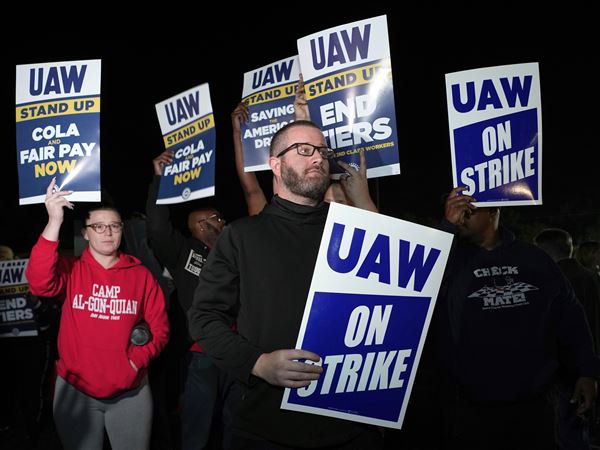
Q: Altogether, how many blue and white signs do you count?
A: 2